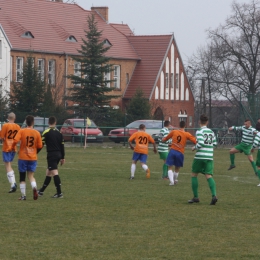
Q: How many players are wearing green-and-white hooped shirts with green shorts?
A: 4